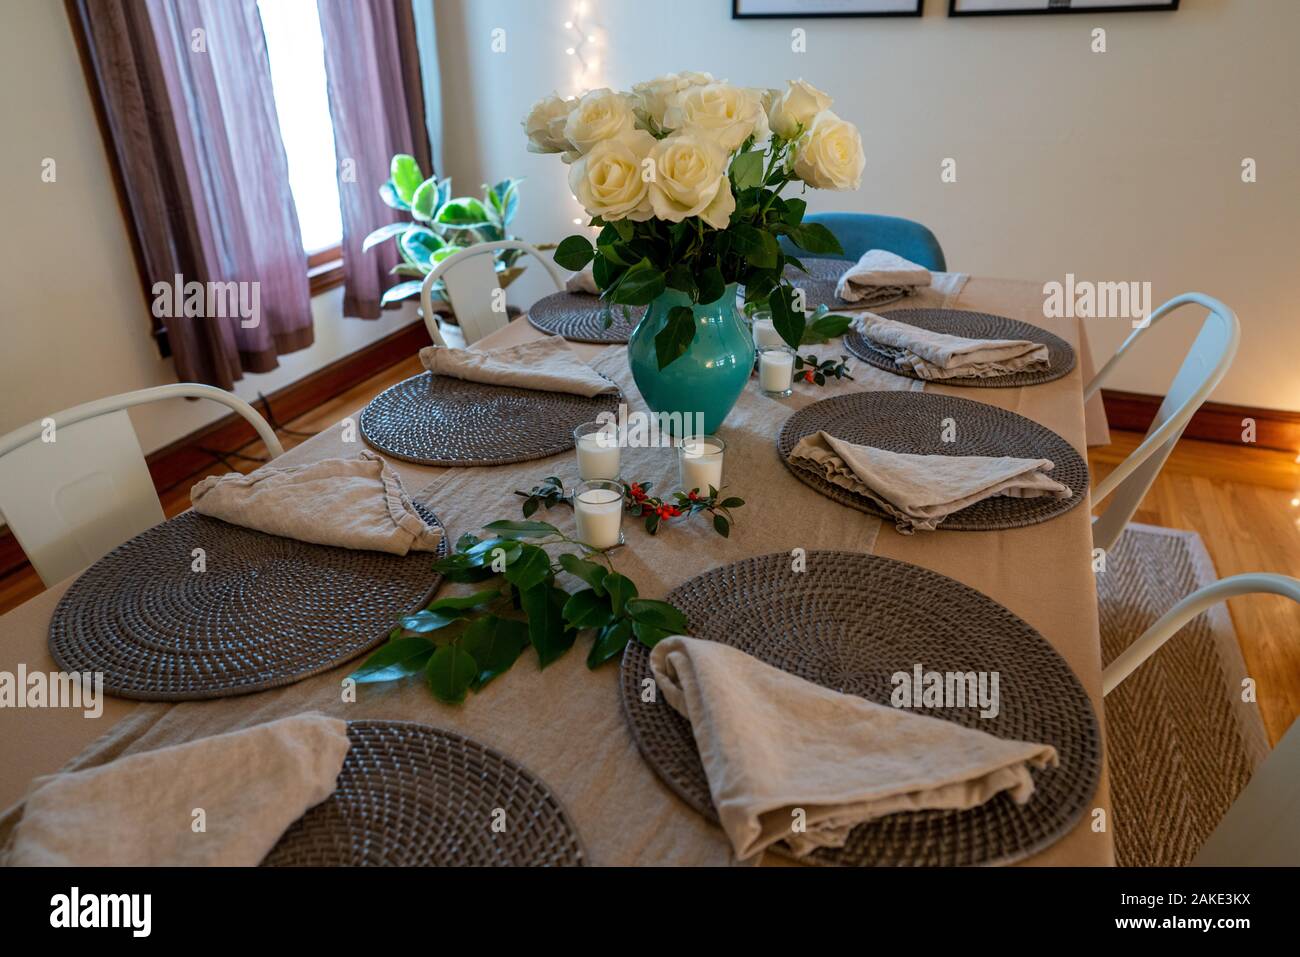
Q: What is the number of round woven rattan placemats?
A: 8